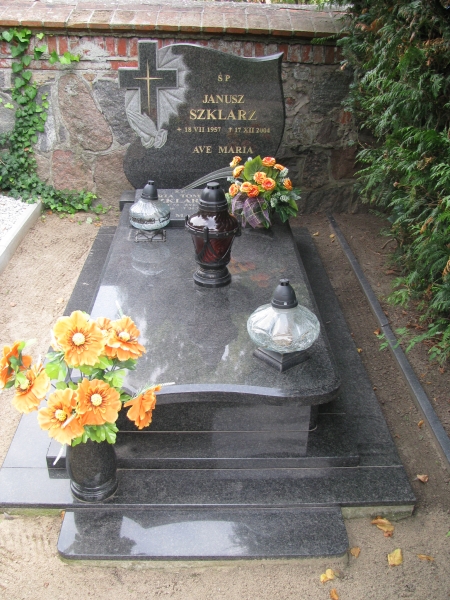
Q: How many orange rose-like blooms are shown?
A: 10